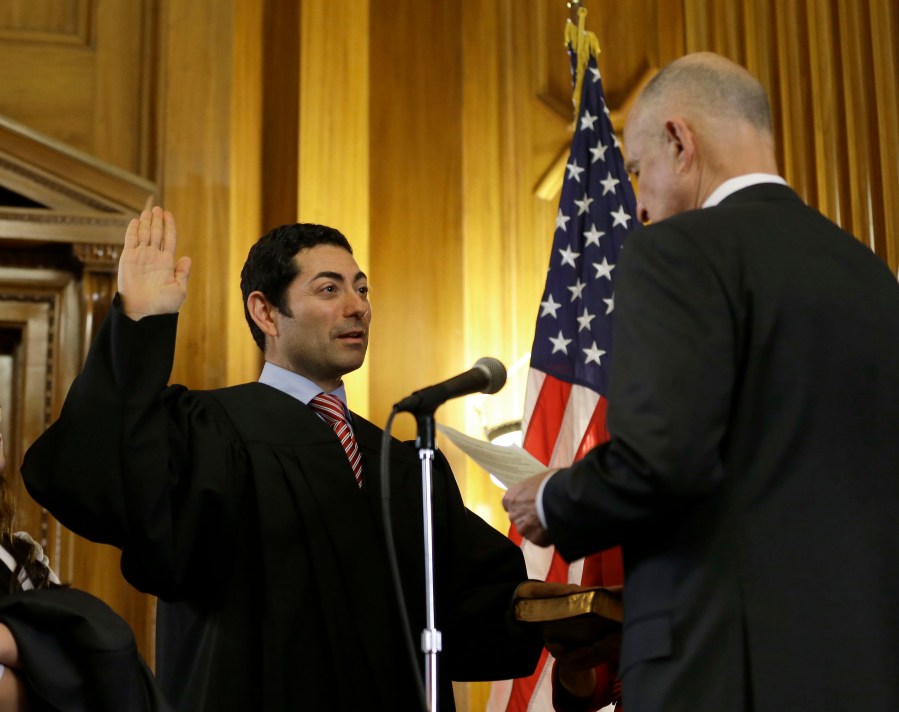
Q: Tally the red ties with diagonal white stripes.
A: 1